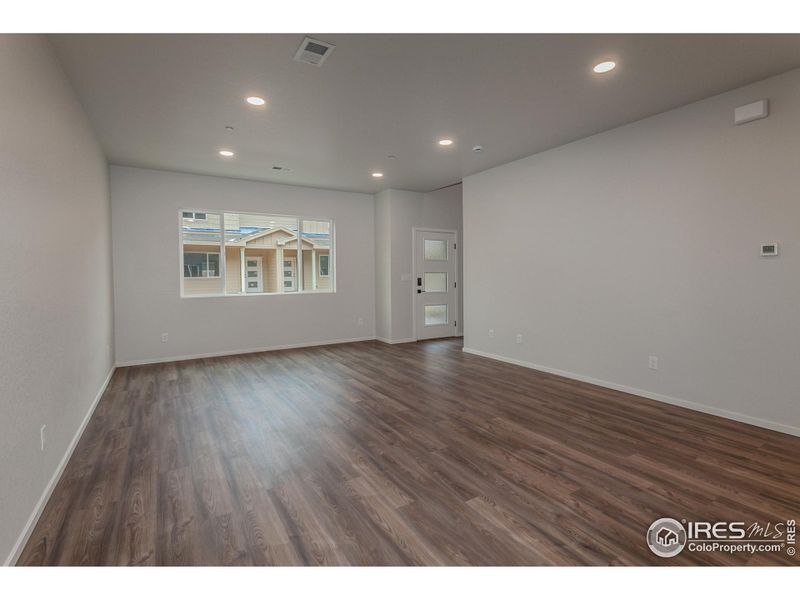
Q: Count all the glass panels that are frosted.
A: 3